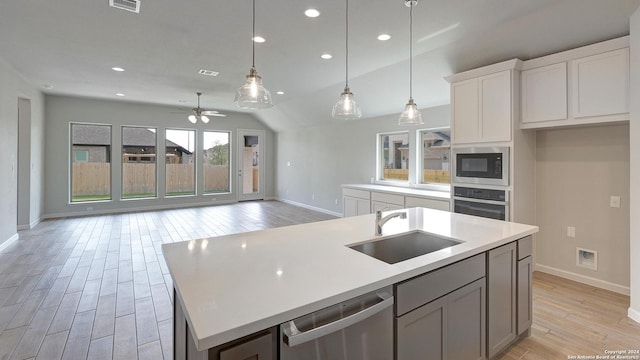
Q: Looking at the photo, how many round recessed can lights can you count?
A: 7